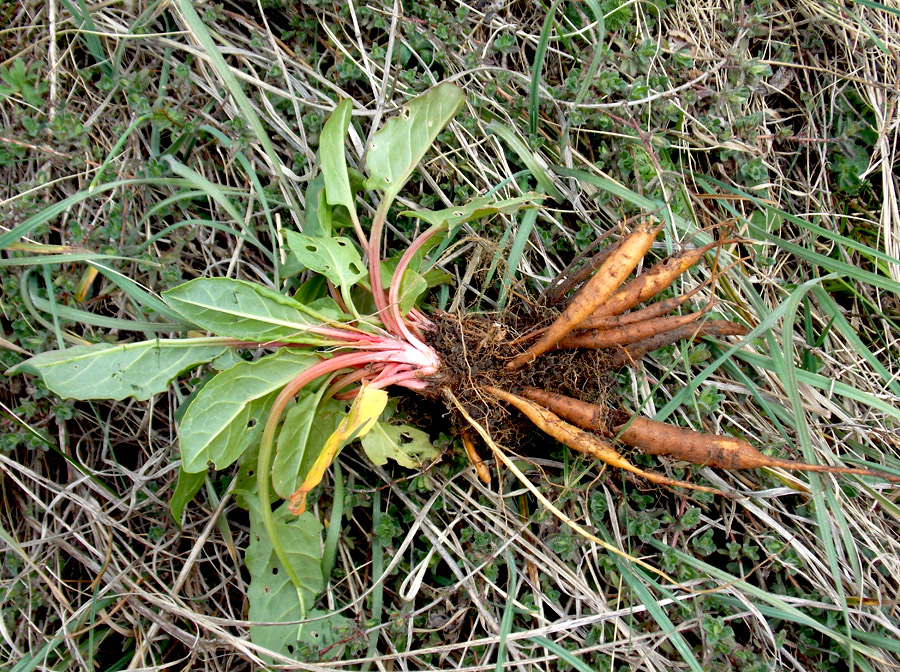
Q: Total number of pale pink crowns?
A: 1